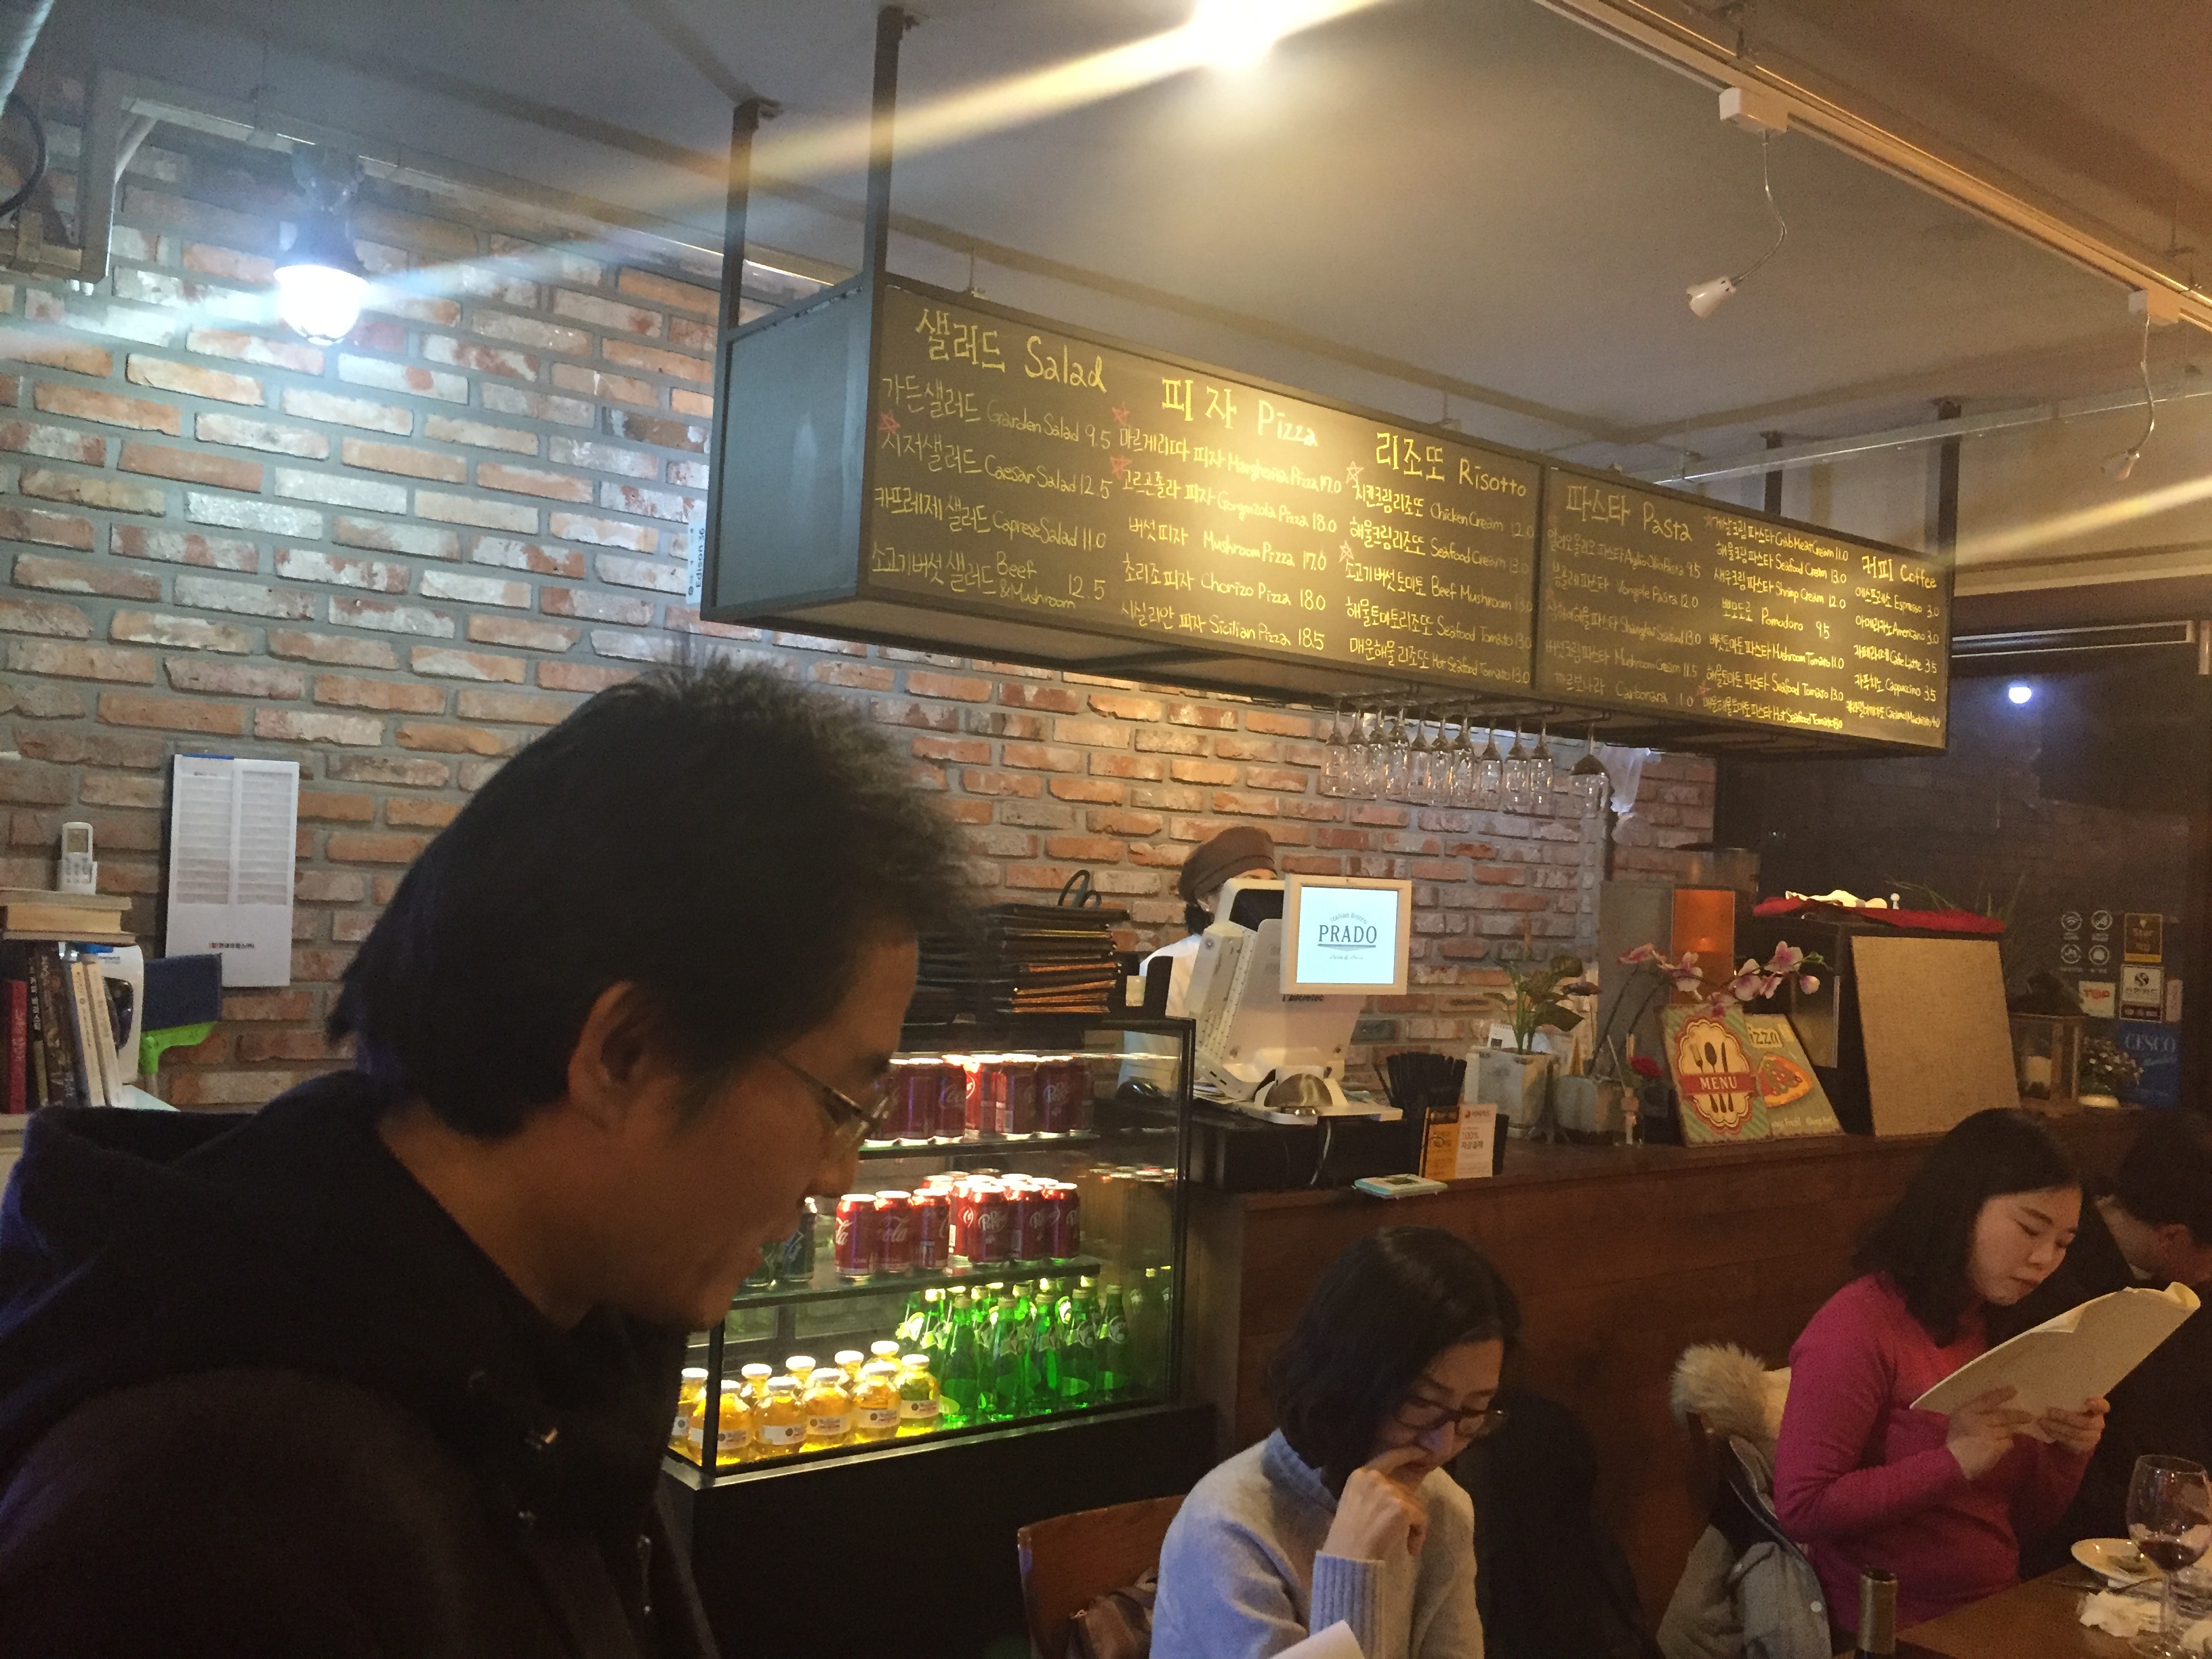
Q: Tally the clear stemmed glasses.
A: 12